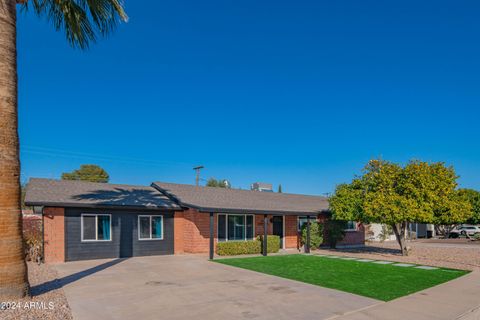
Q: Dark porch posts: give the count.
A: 3